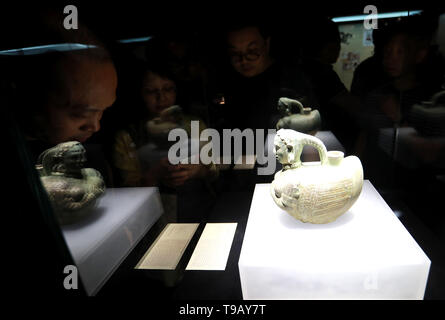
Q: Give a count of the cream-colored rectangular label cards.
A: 2